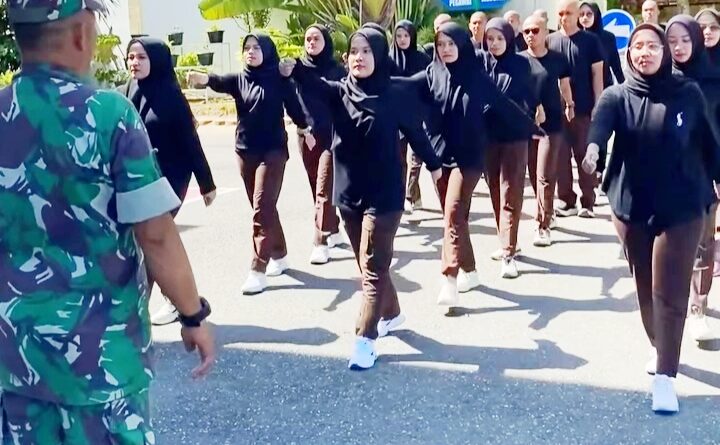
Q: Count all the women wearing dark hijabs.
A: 11